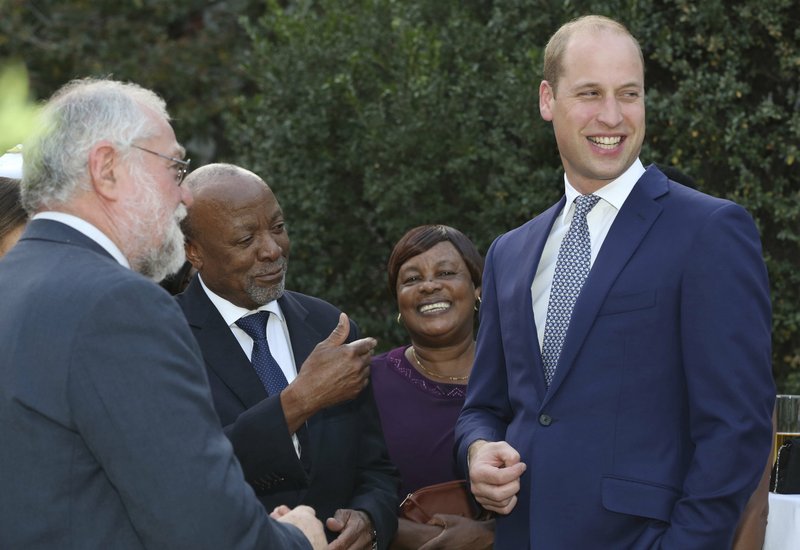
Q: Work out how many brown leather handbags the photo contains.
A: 1